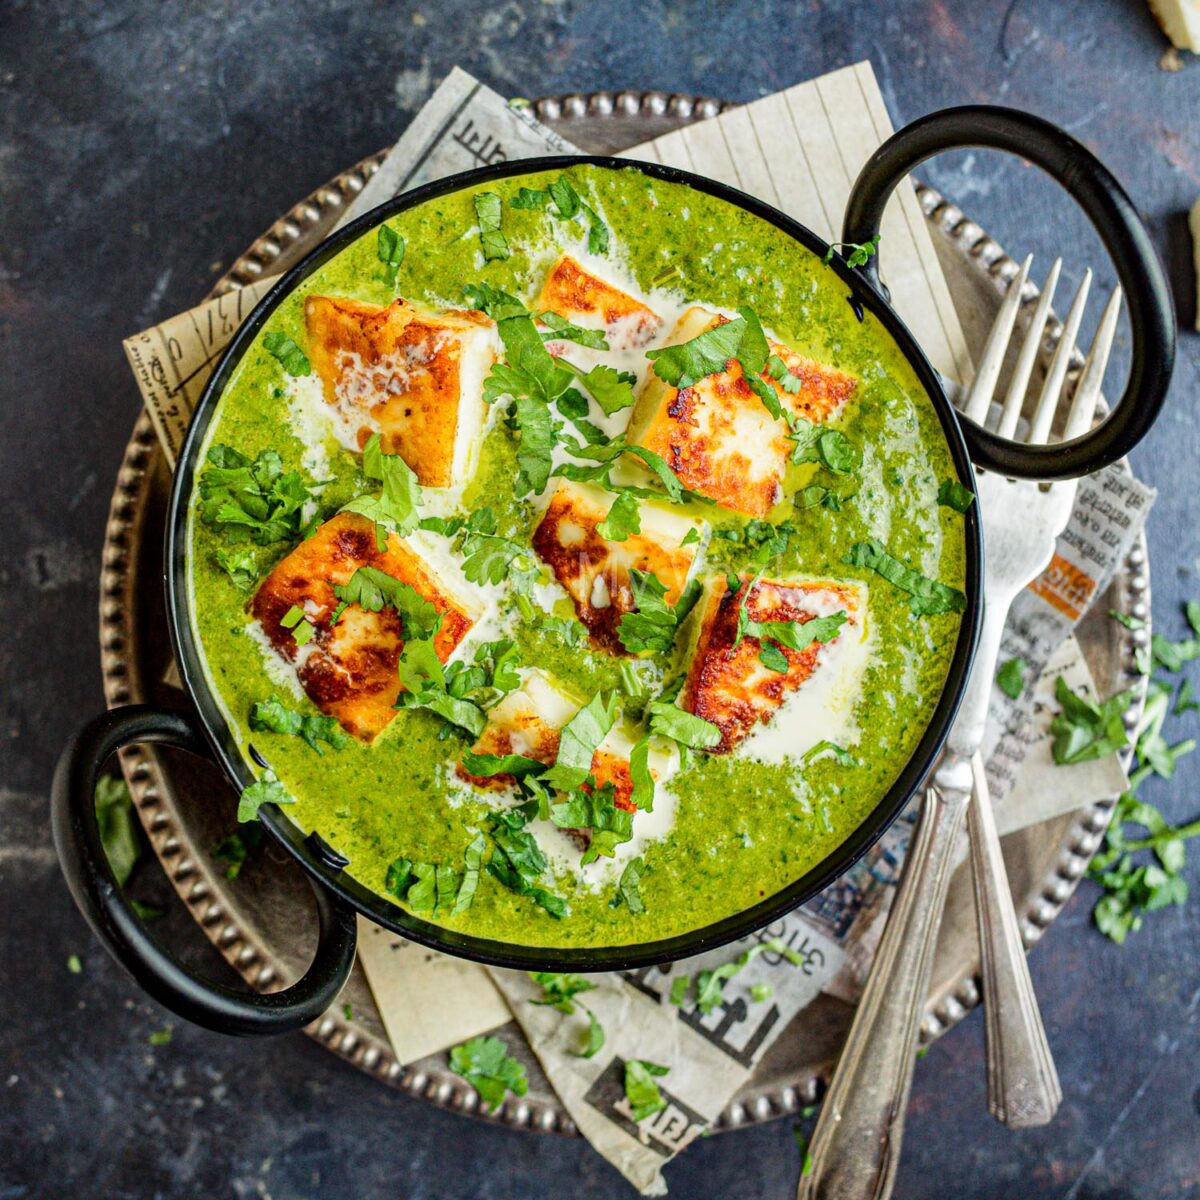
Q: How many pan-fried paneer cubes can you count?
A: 7